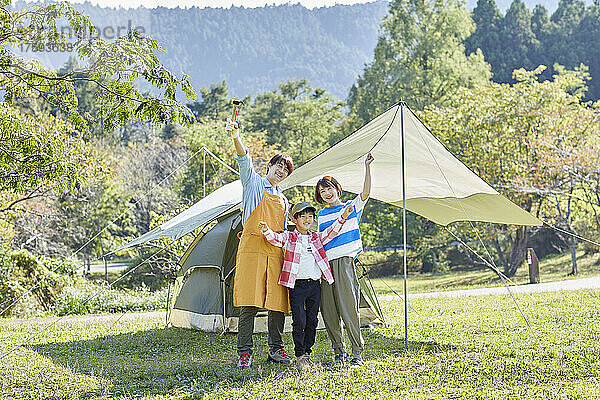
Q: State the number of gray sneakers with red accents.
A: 2